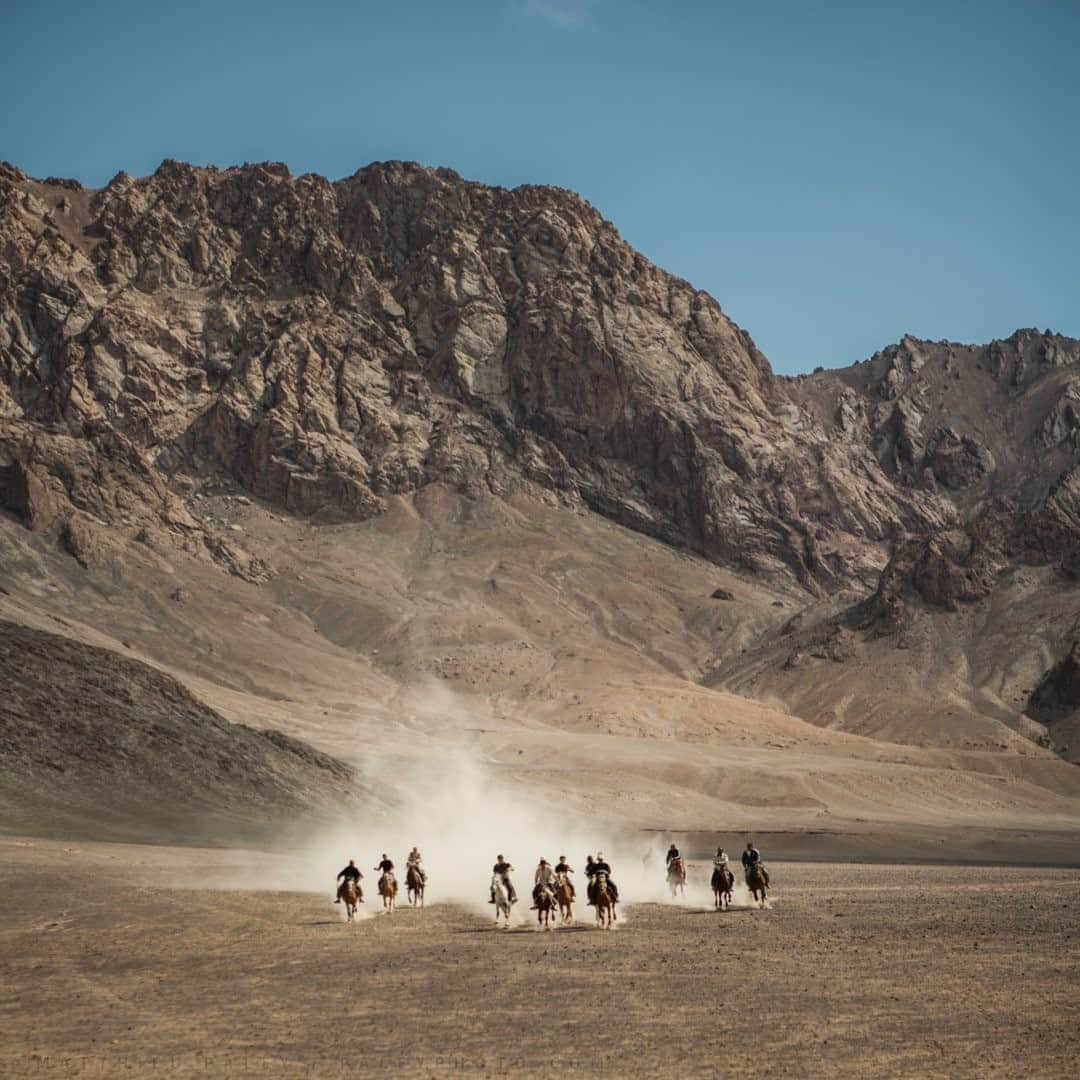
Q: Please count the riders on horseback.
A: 11